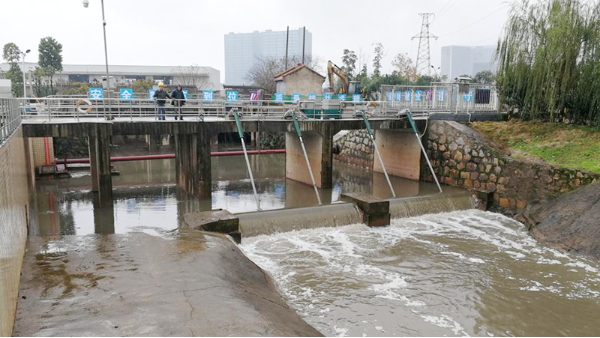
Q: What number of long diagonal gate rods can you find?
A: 4